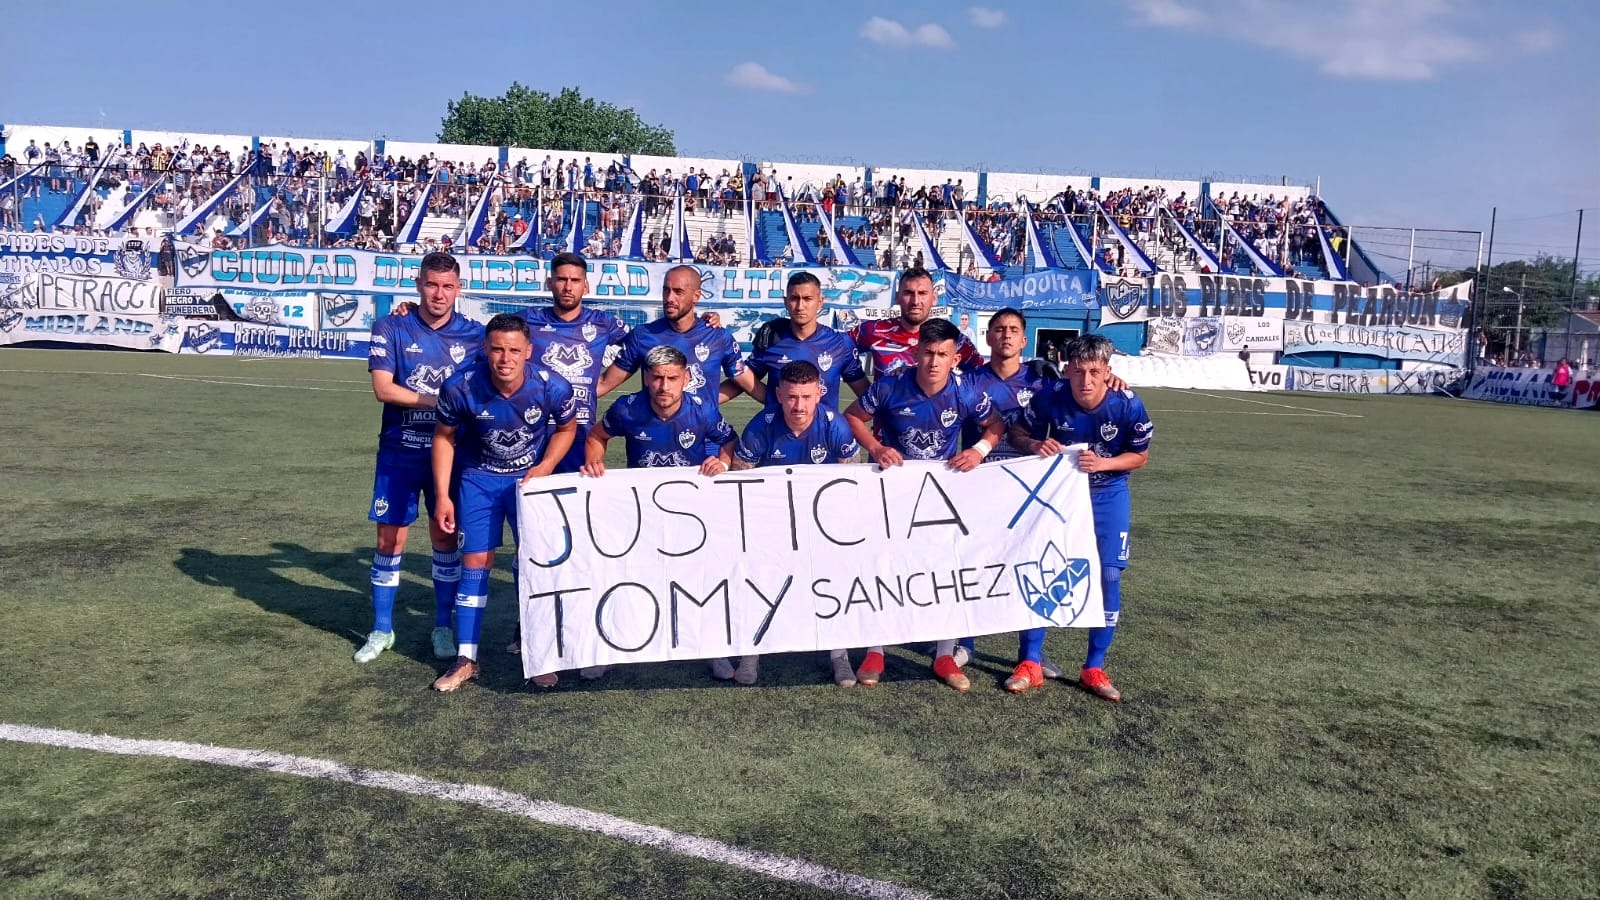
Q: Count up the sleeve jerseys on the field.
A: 11